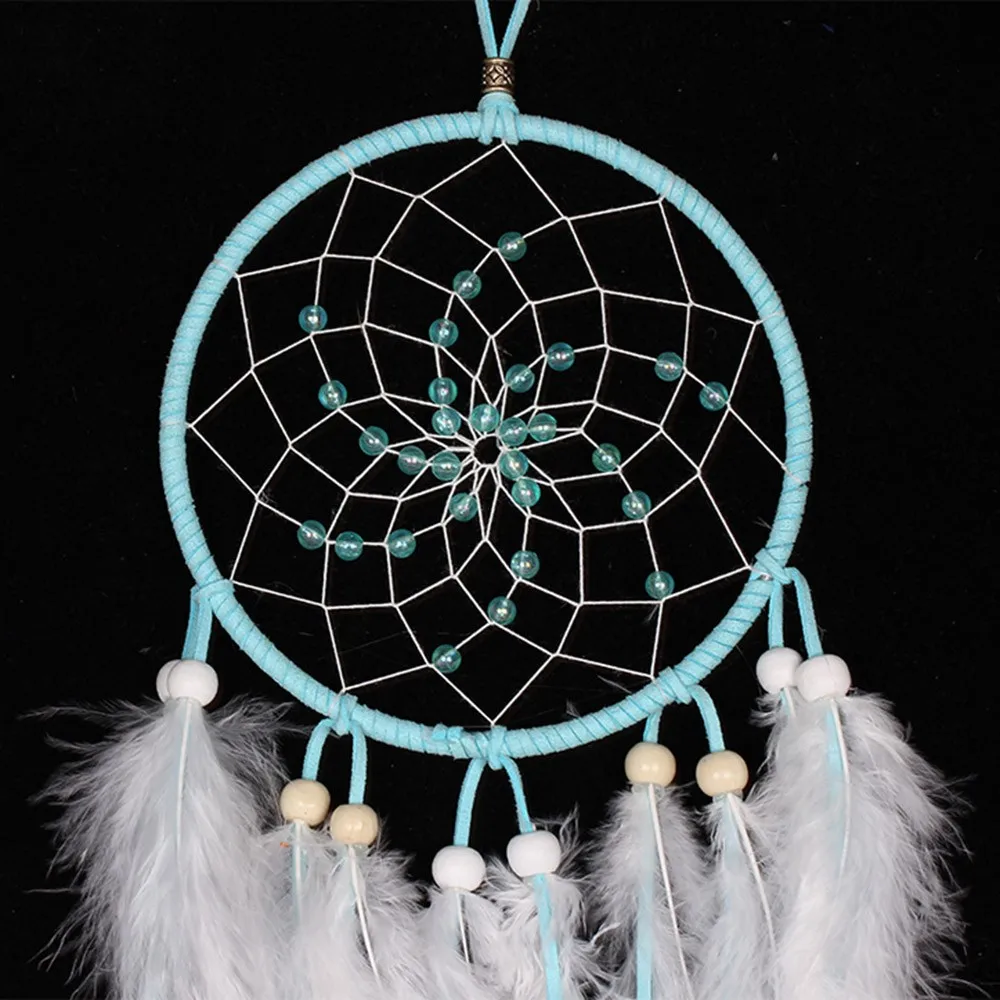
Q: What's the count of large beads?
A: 10